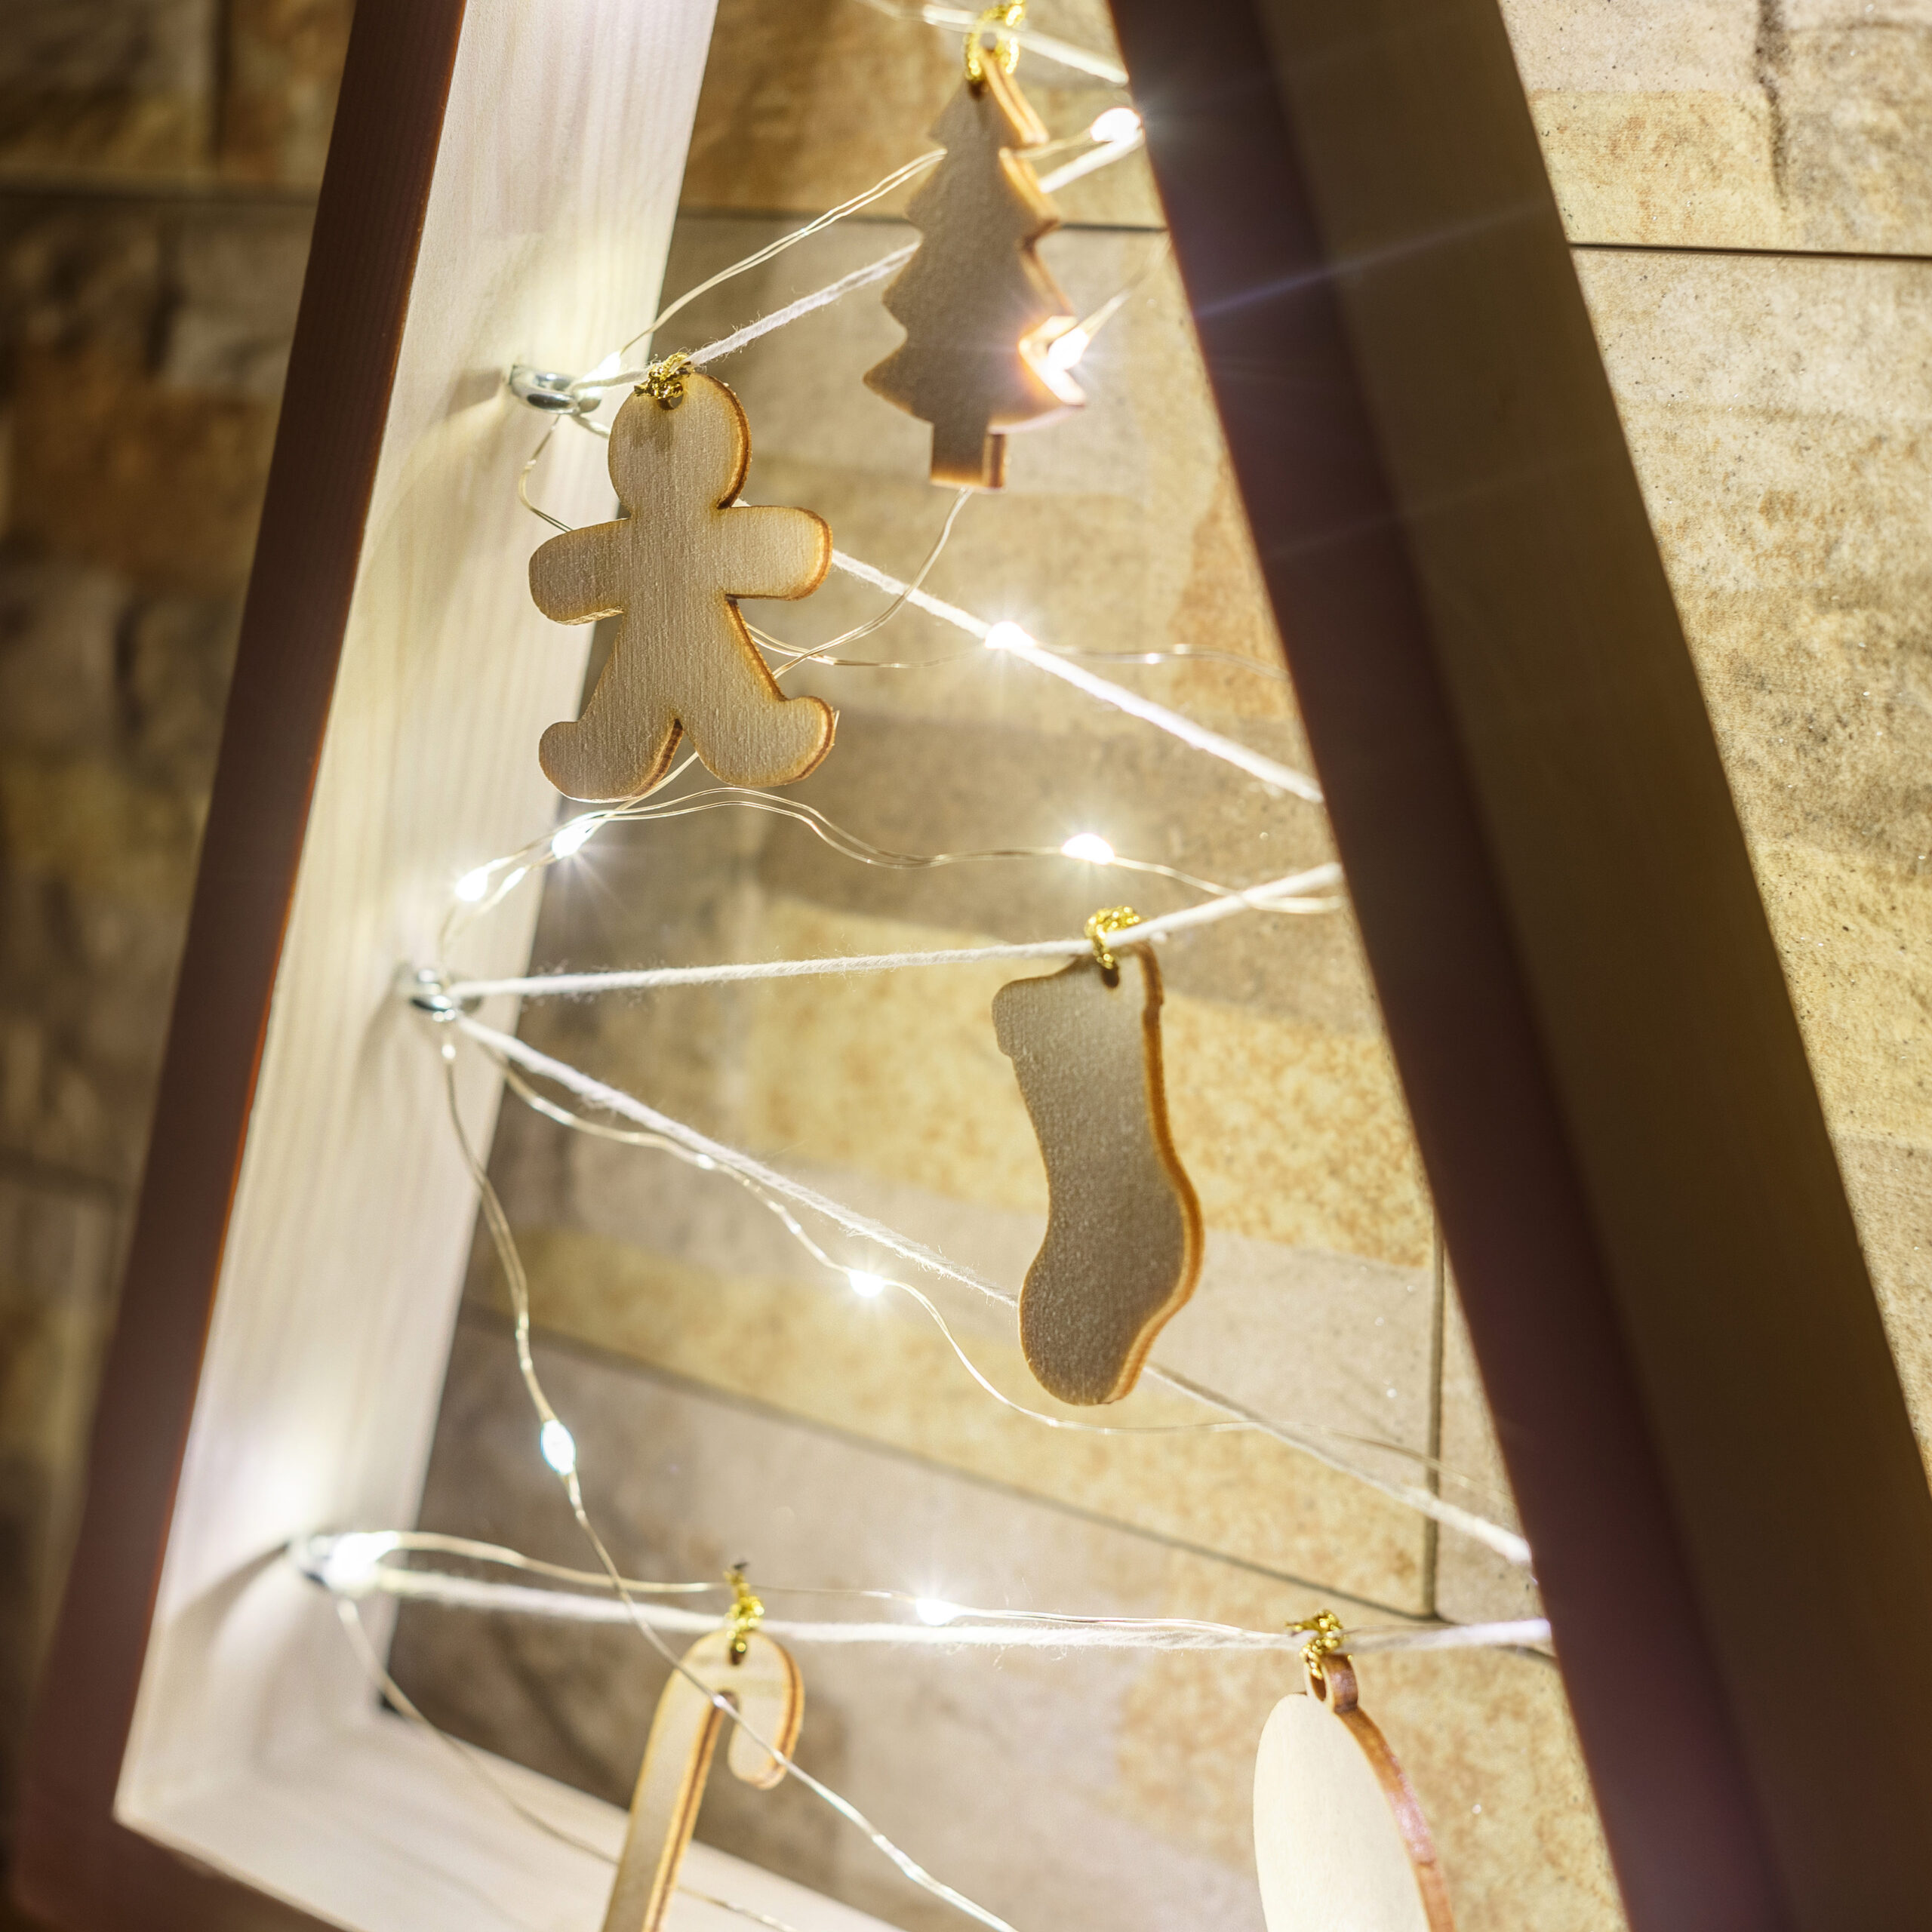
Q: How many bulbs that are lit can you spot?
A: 11